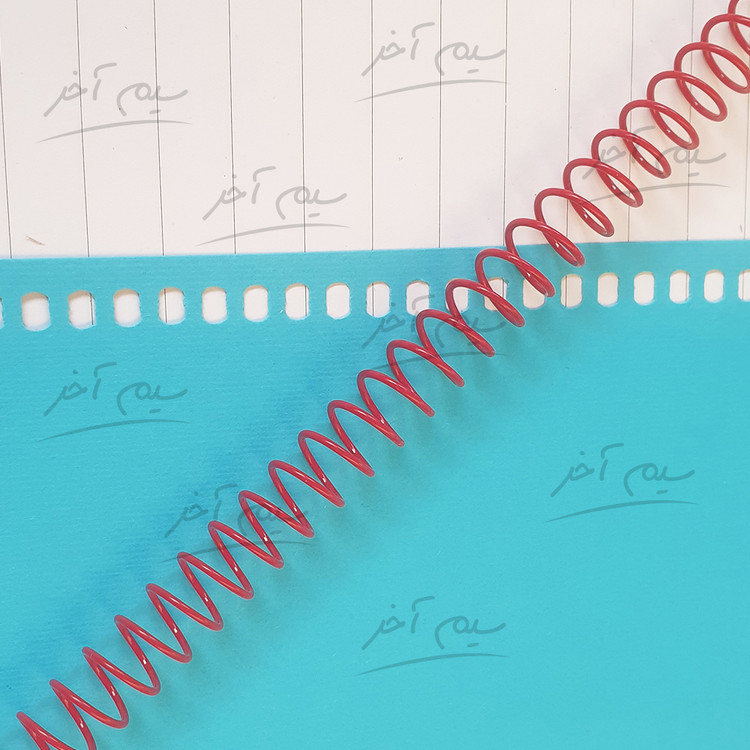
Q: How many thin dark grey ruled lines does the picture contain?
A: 12